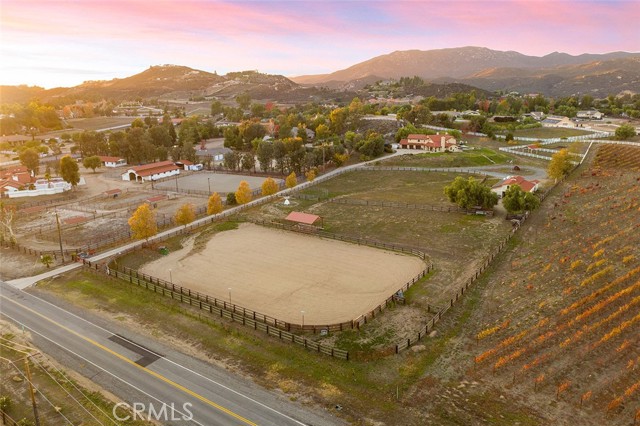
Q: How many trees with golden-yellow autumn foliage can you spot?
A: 8